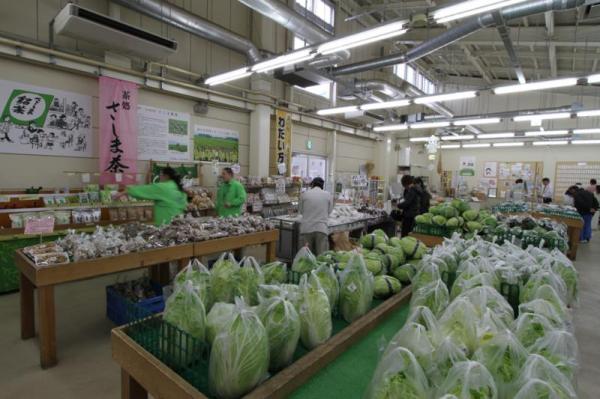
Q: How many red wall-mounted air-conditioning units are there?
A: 0